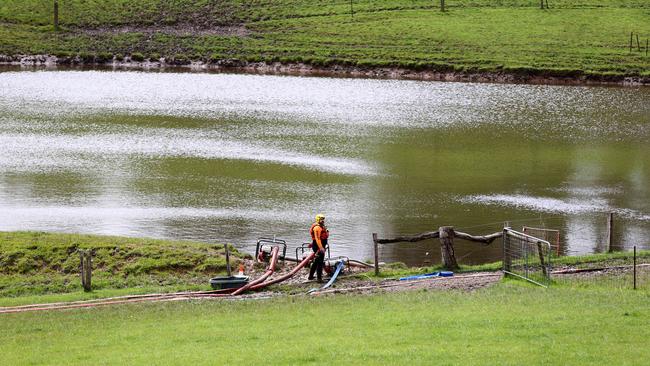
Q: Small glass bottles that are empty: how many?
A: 0